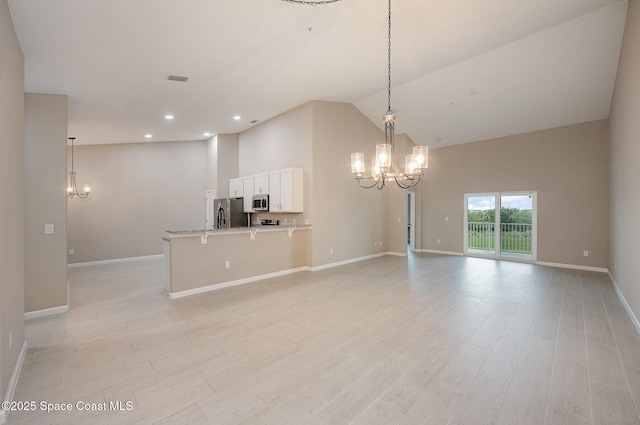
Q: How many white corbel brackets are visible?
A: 3